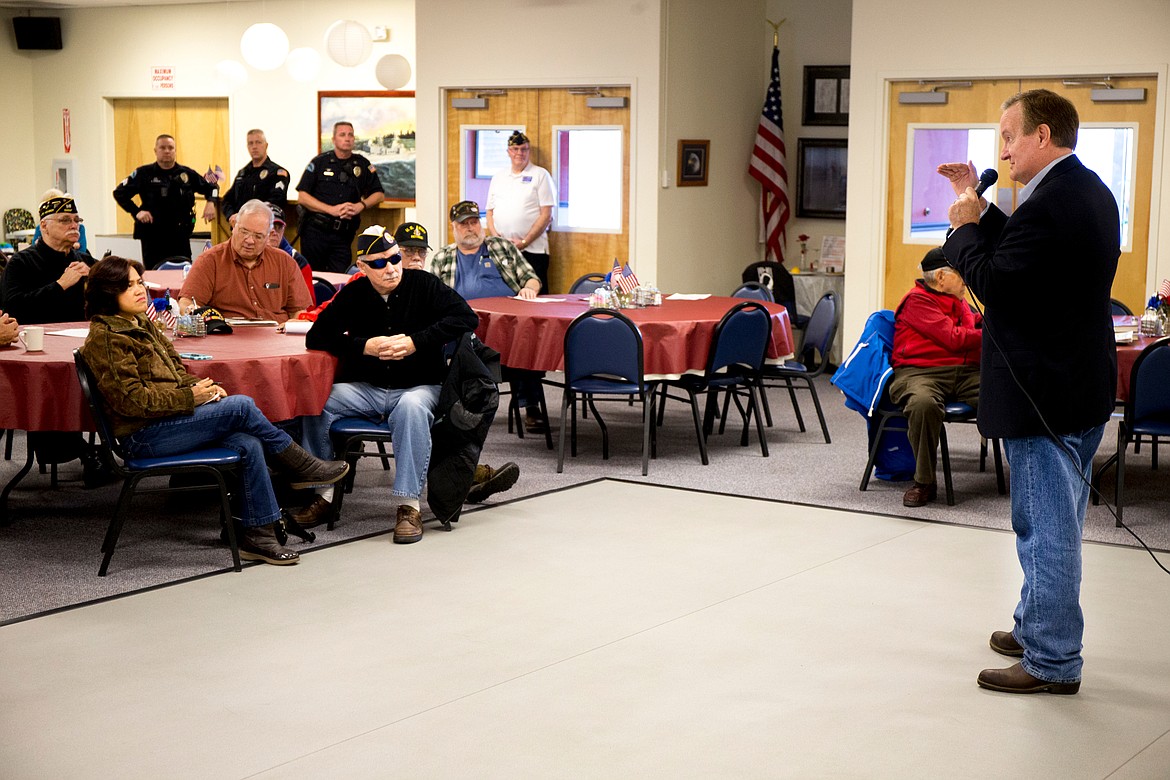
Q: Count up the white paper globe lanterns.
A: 5